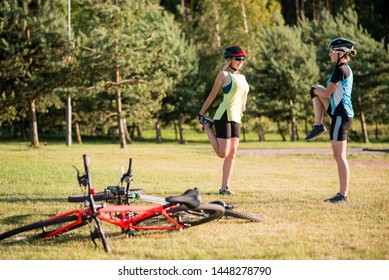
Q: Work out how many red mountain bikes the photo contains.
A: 1